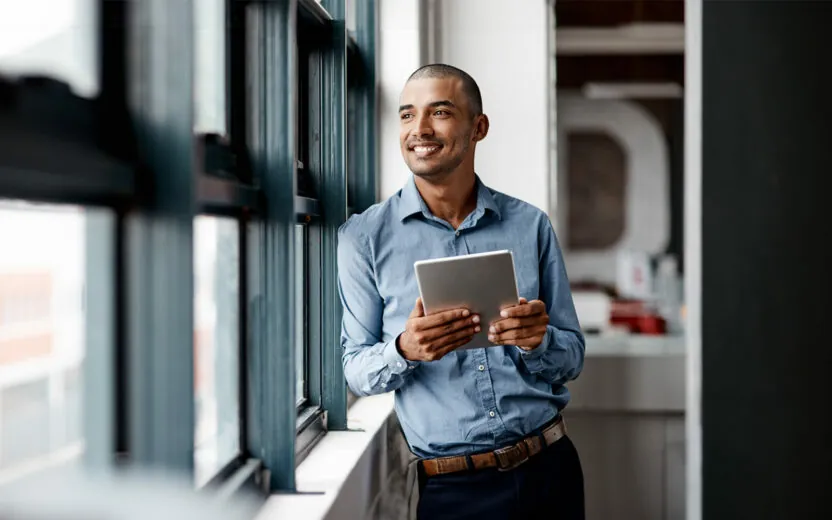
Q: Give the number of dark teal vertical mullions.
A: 4